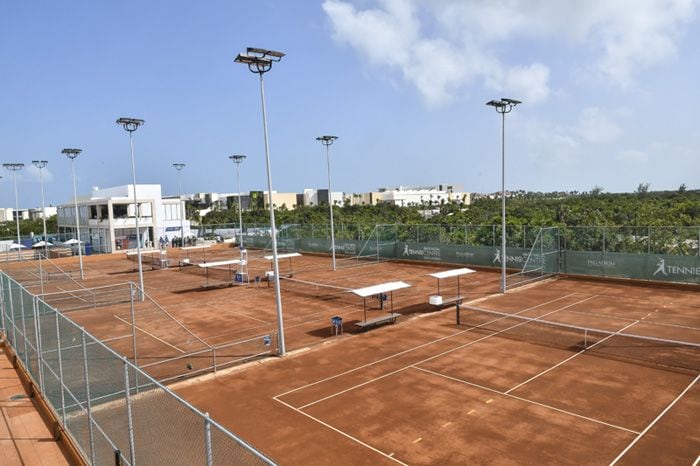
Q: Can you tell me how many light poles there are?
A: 9